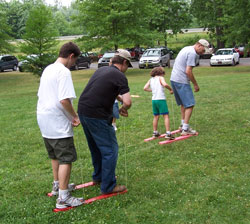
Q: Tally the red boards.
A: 4